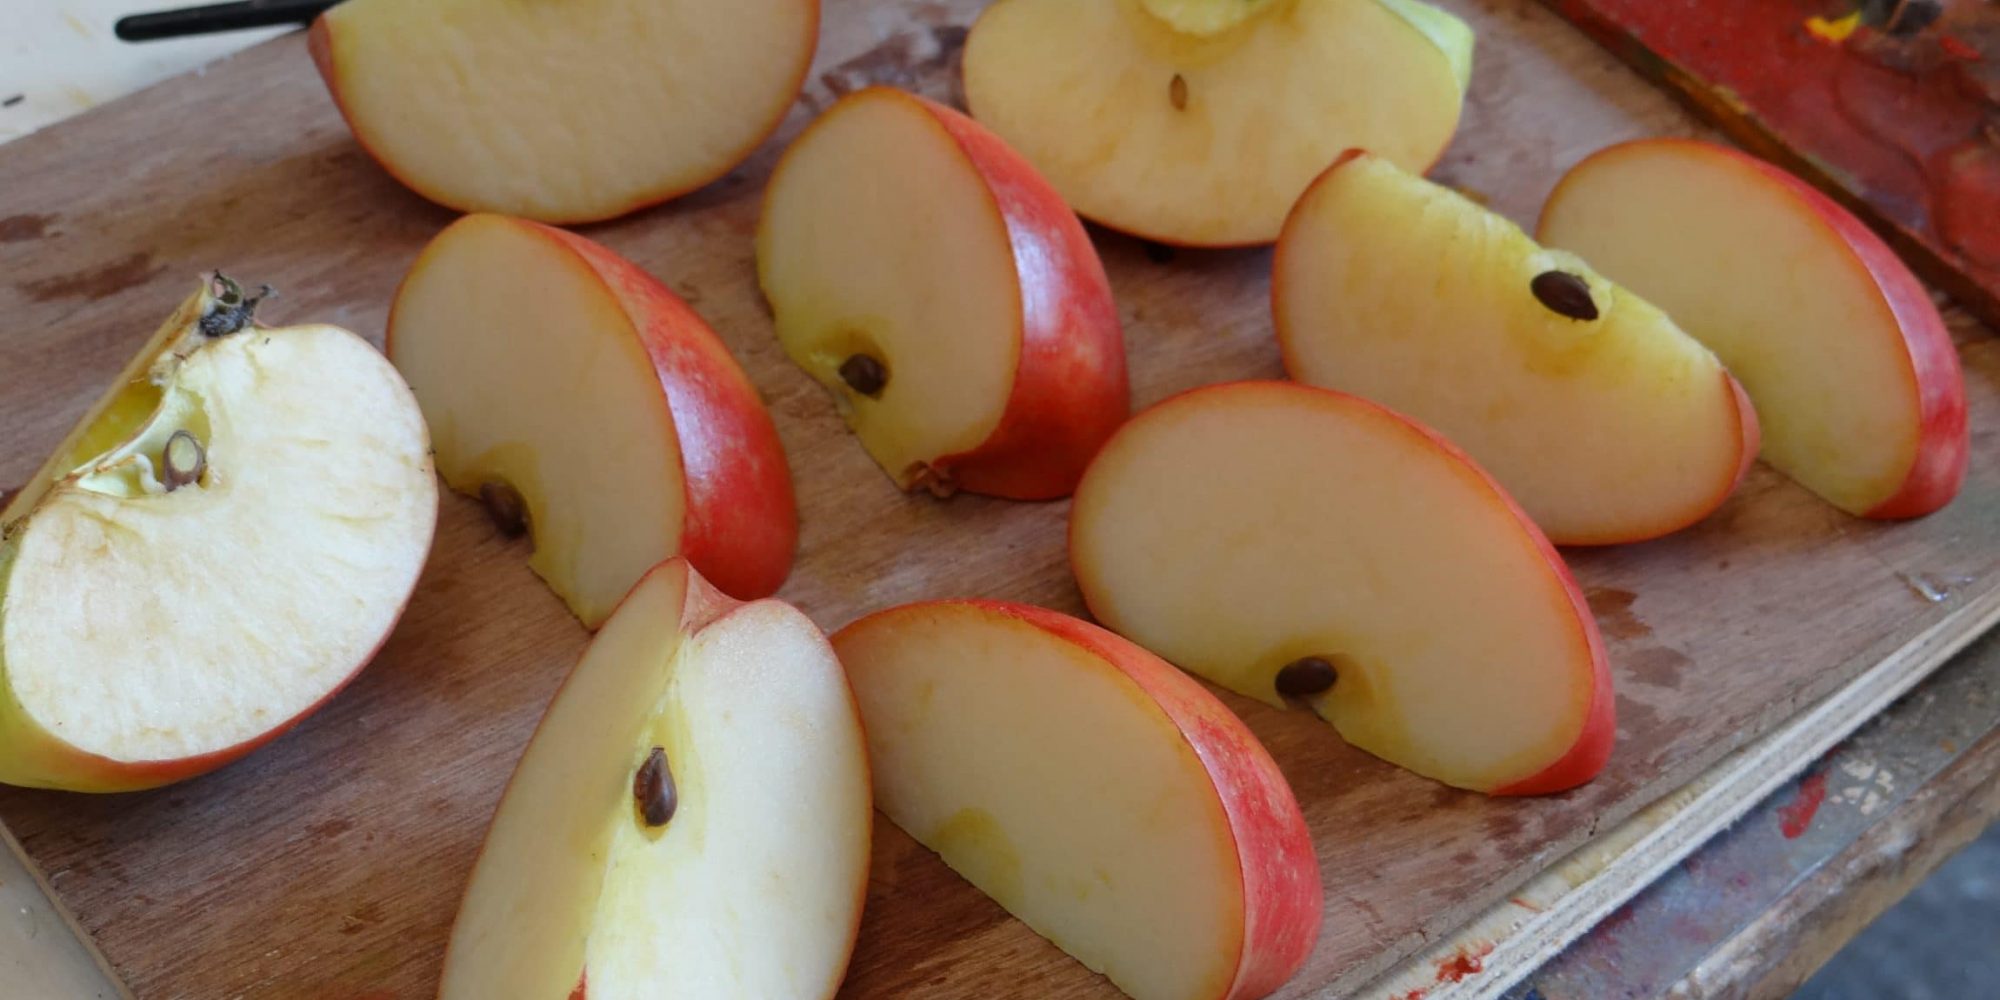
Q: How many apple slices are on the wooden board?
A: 10